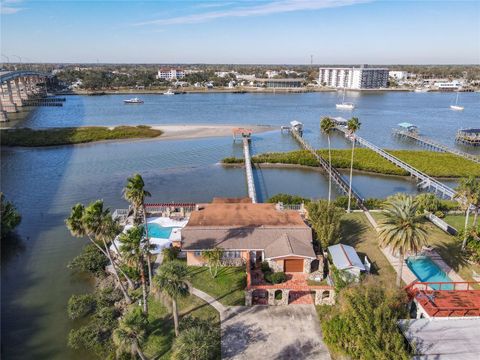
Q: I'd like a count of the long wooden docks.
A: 4